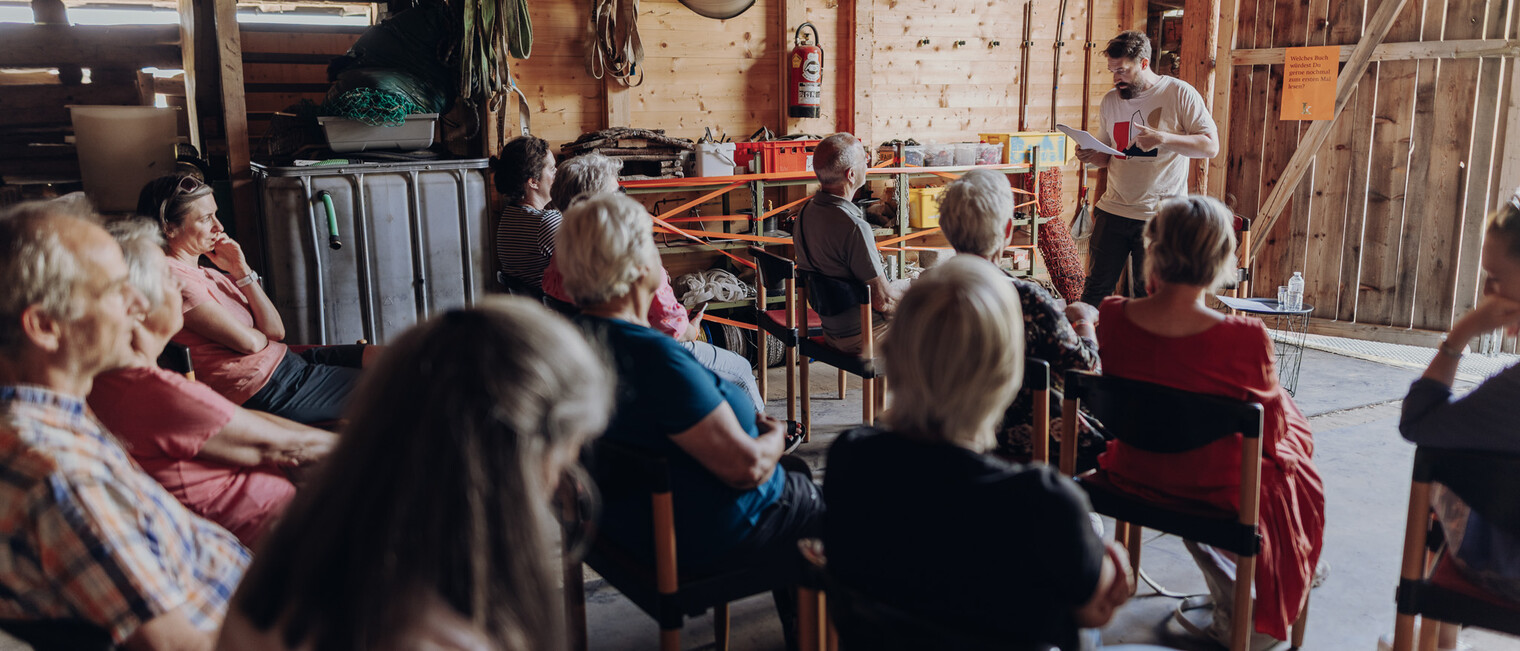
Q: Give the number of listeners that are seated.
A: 12